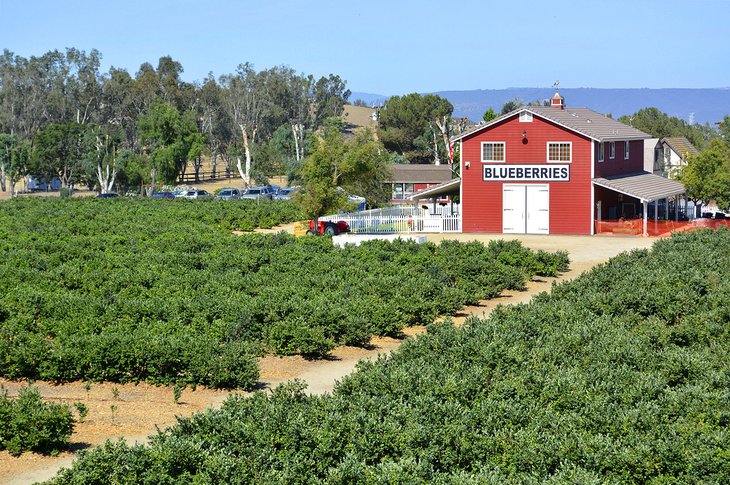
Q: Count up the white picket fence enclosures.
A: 1